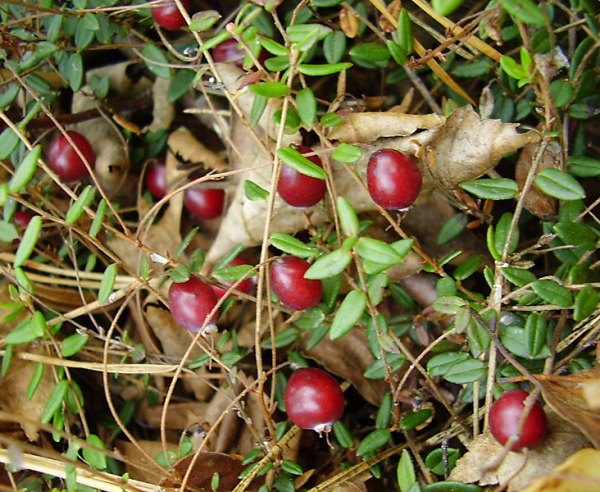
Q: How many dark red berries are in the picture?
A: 13